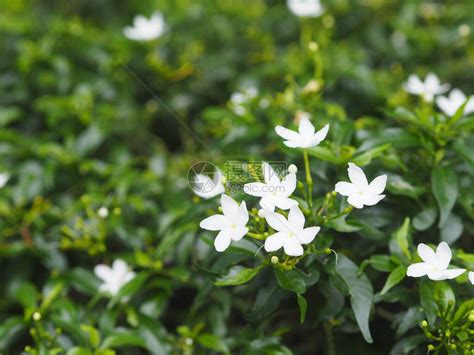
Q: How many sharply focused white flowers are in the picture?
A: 6